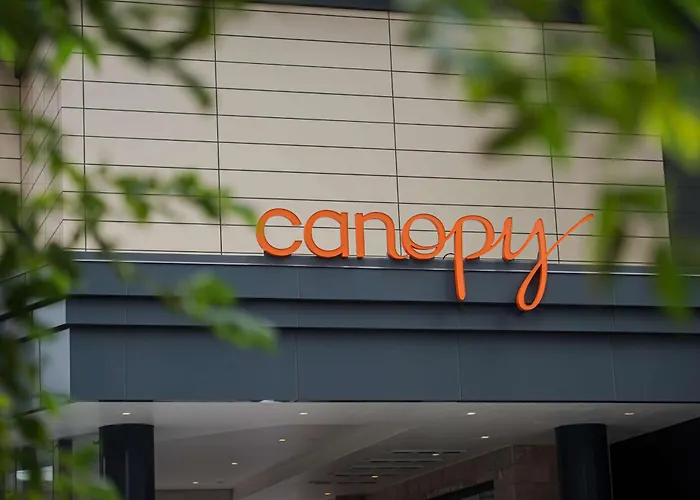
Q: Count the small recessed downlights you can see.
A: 11